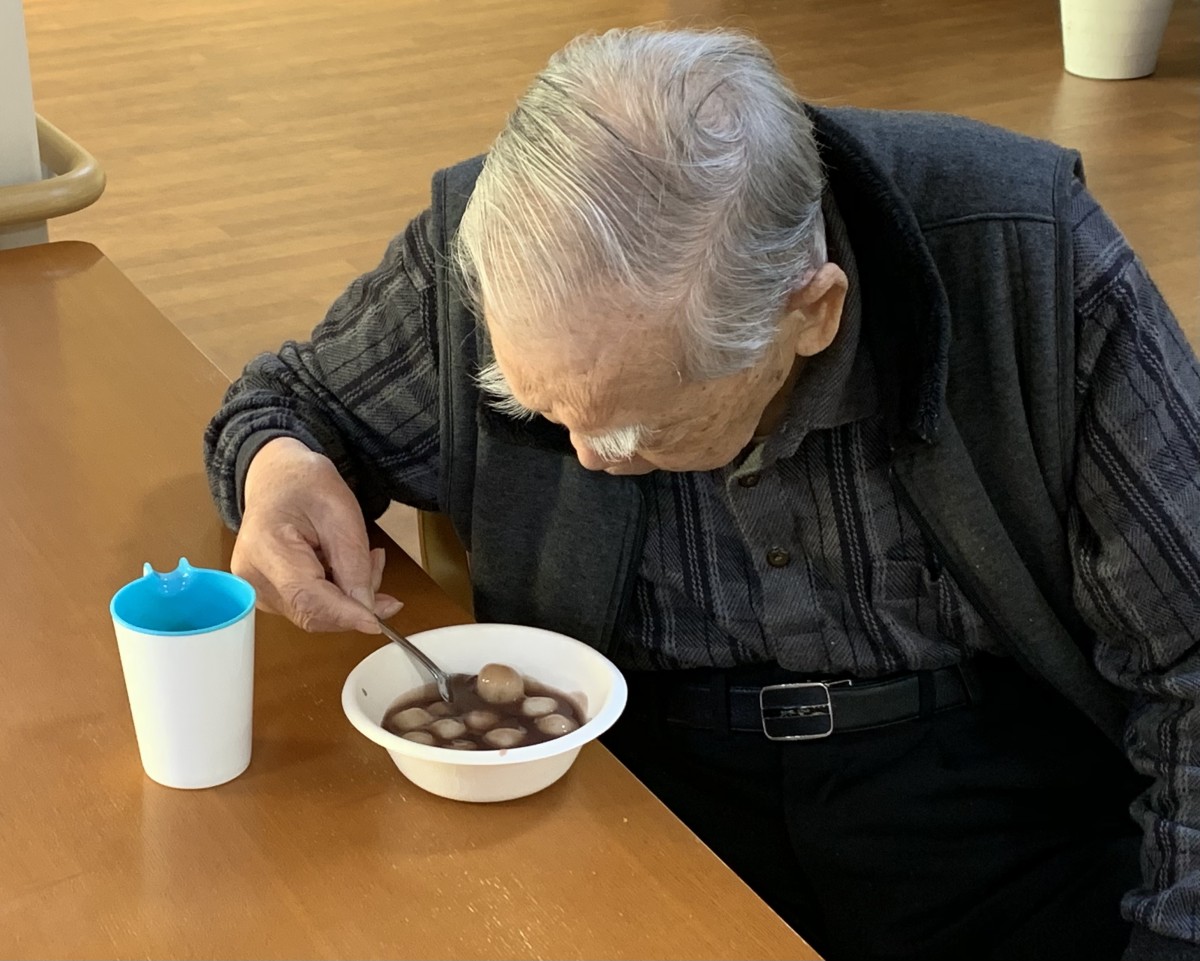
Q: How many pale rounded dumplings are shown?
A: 10